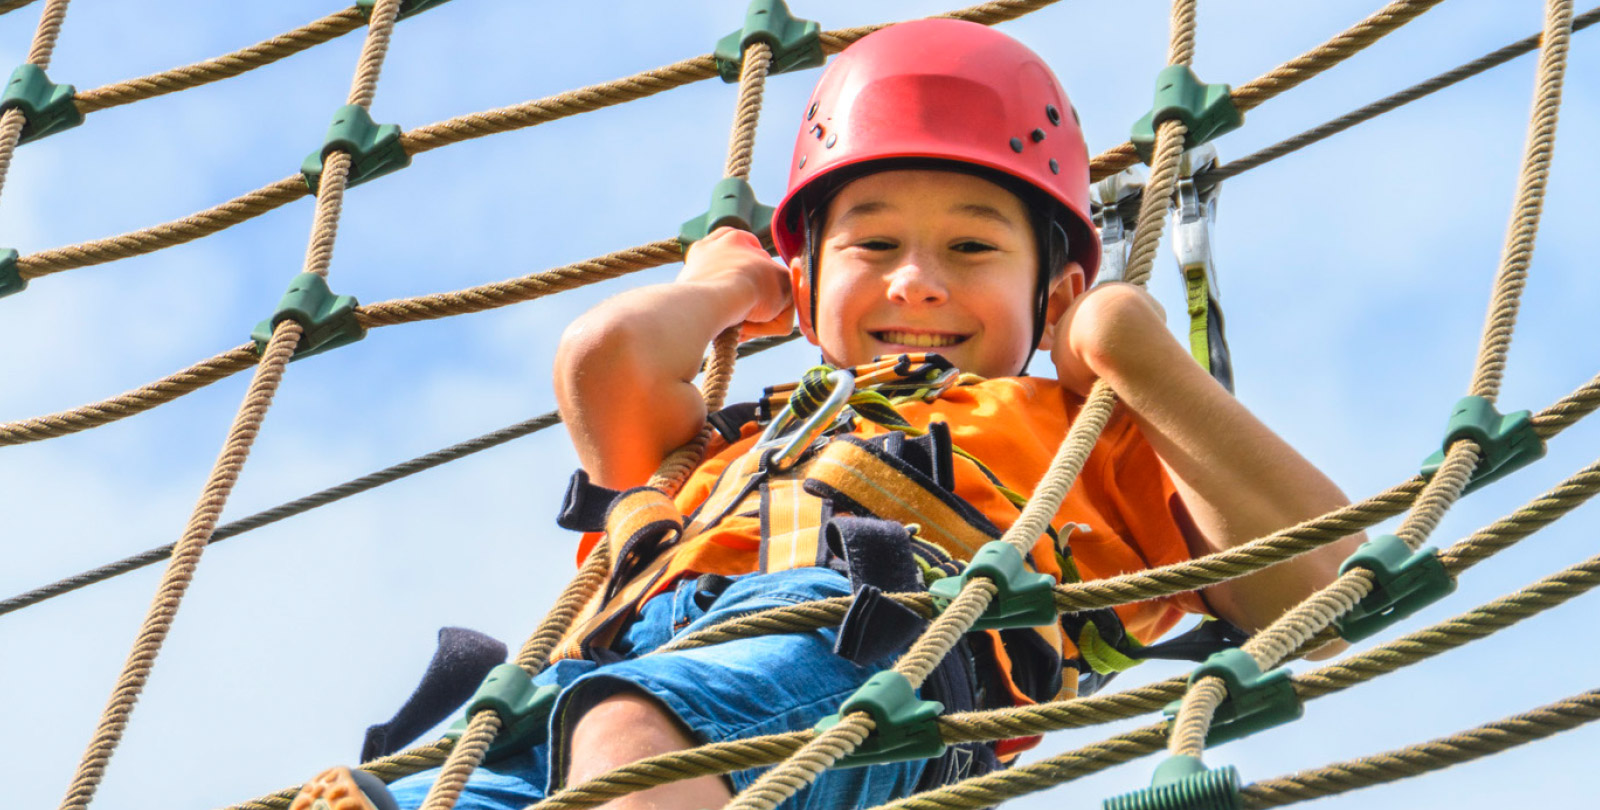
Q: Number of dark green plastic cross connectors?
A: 15